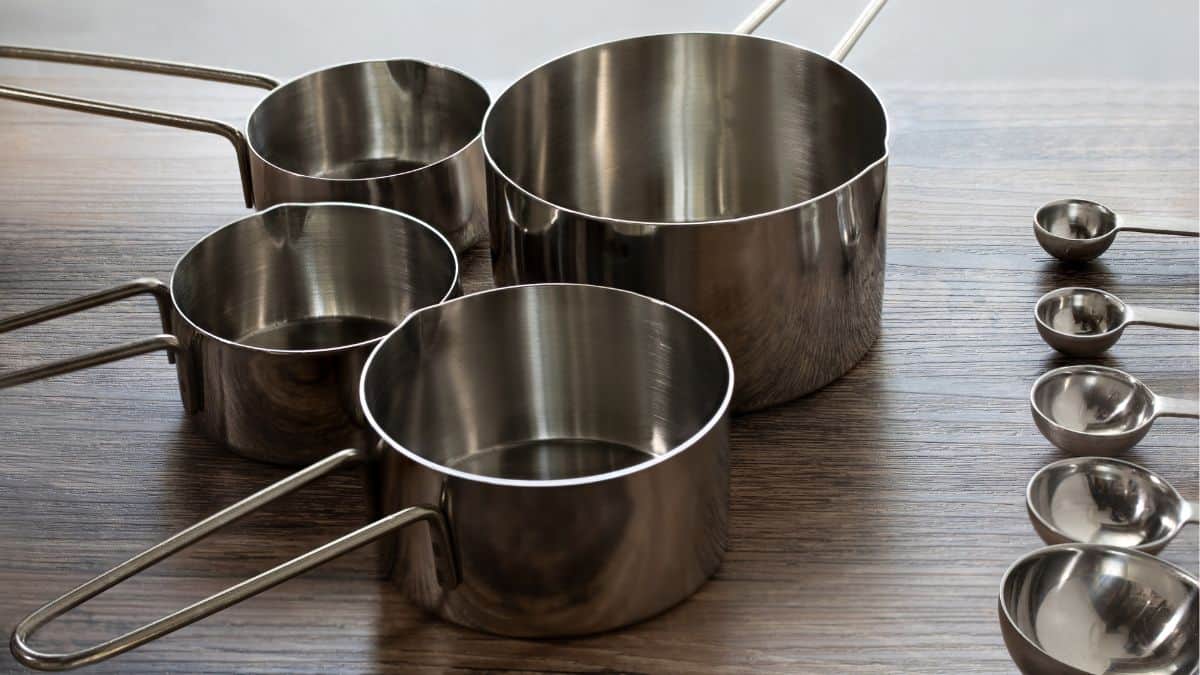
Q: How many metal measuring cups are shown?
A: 4